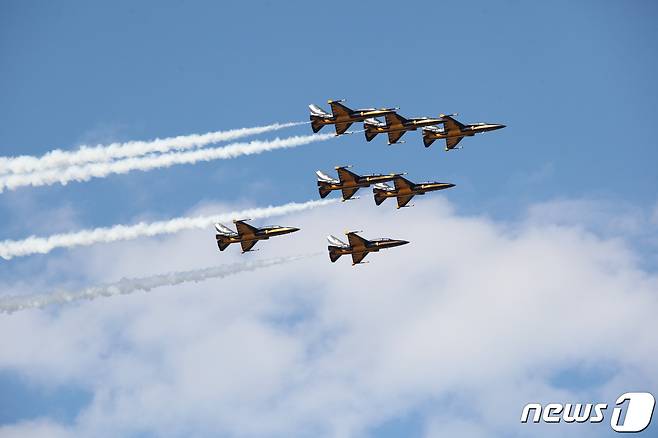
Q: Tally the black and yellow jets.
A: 7